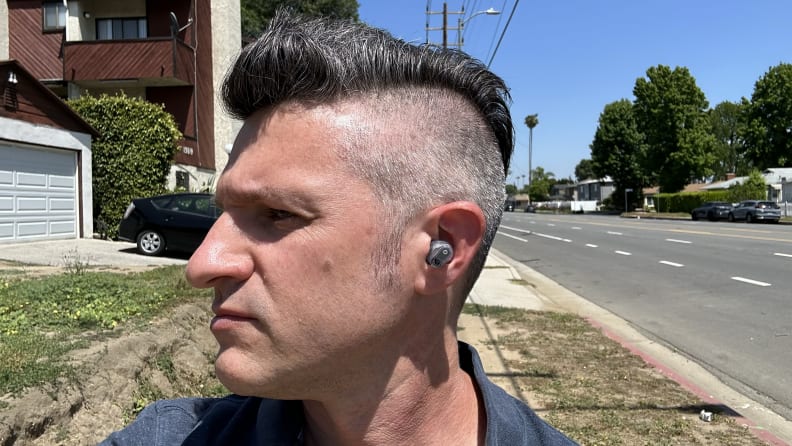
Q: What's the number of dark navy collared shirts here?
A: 1